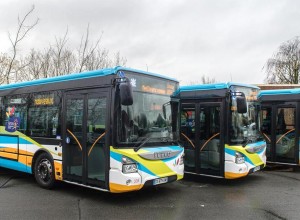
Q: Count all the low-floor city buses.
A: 3